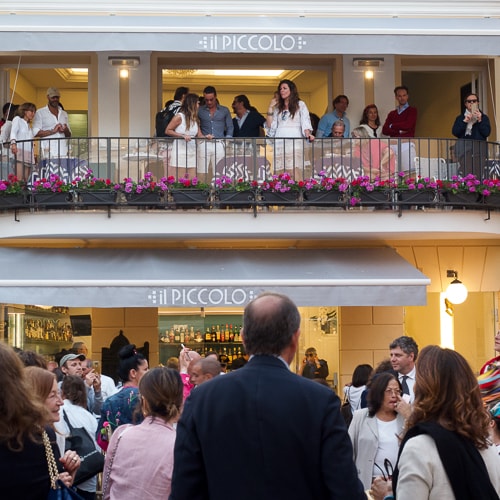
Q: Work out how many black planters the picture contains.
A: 12